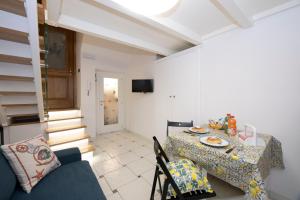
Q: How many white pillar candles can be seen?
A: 0